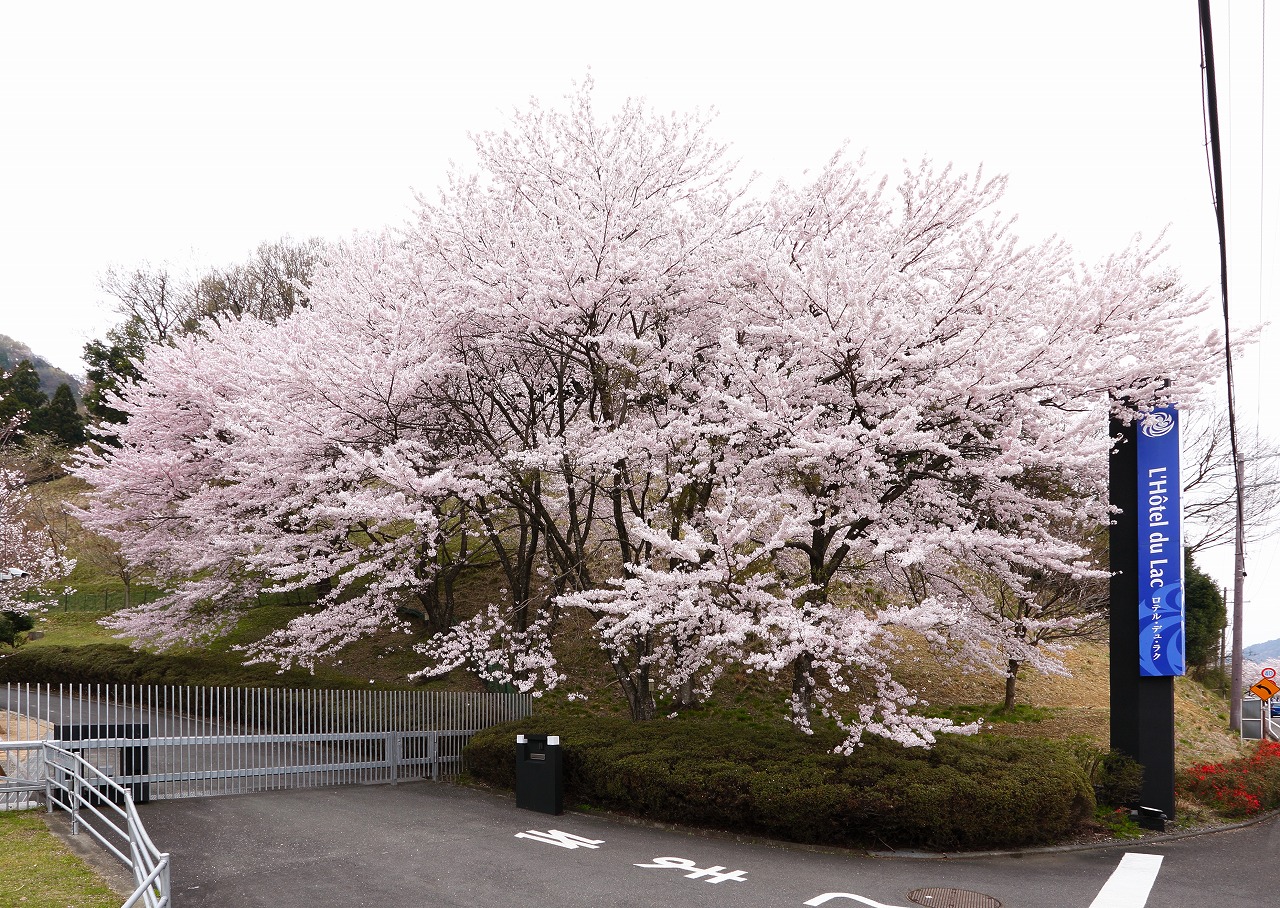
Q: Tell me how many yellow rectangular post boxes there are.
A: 0